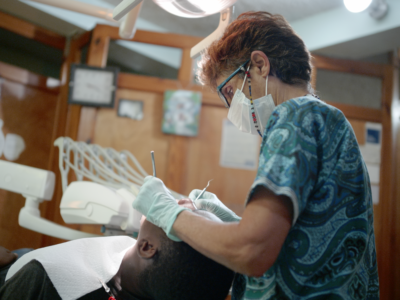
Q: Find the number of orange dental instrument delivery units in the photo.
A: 0